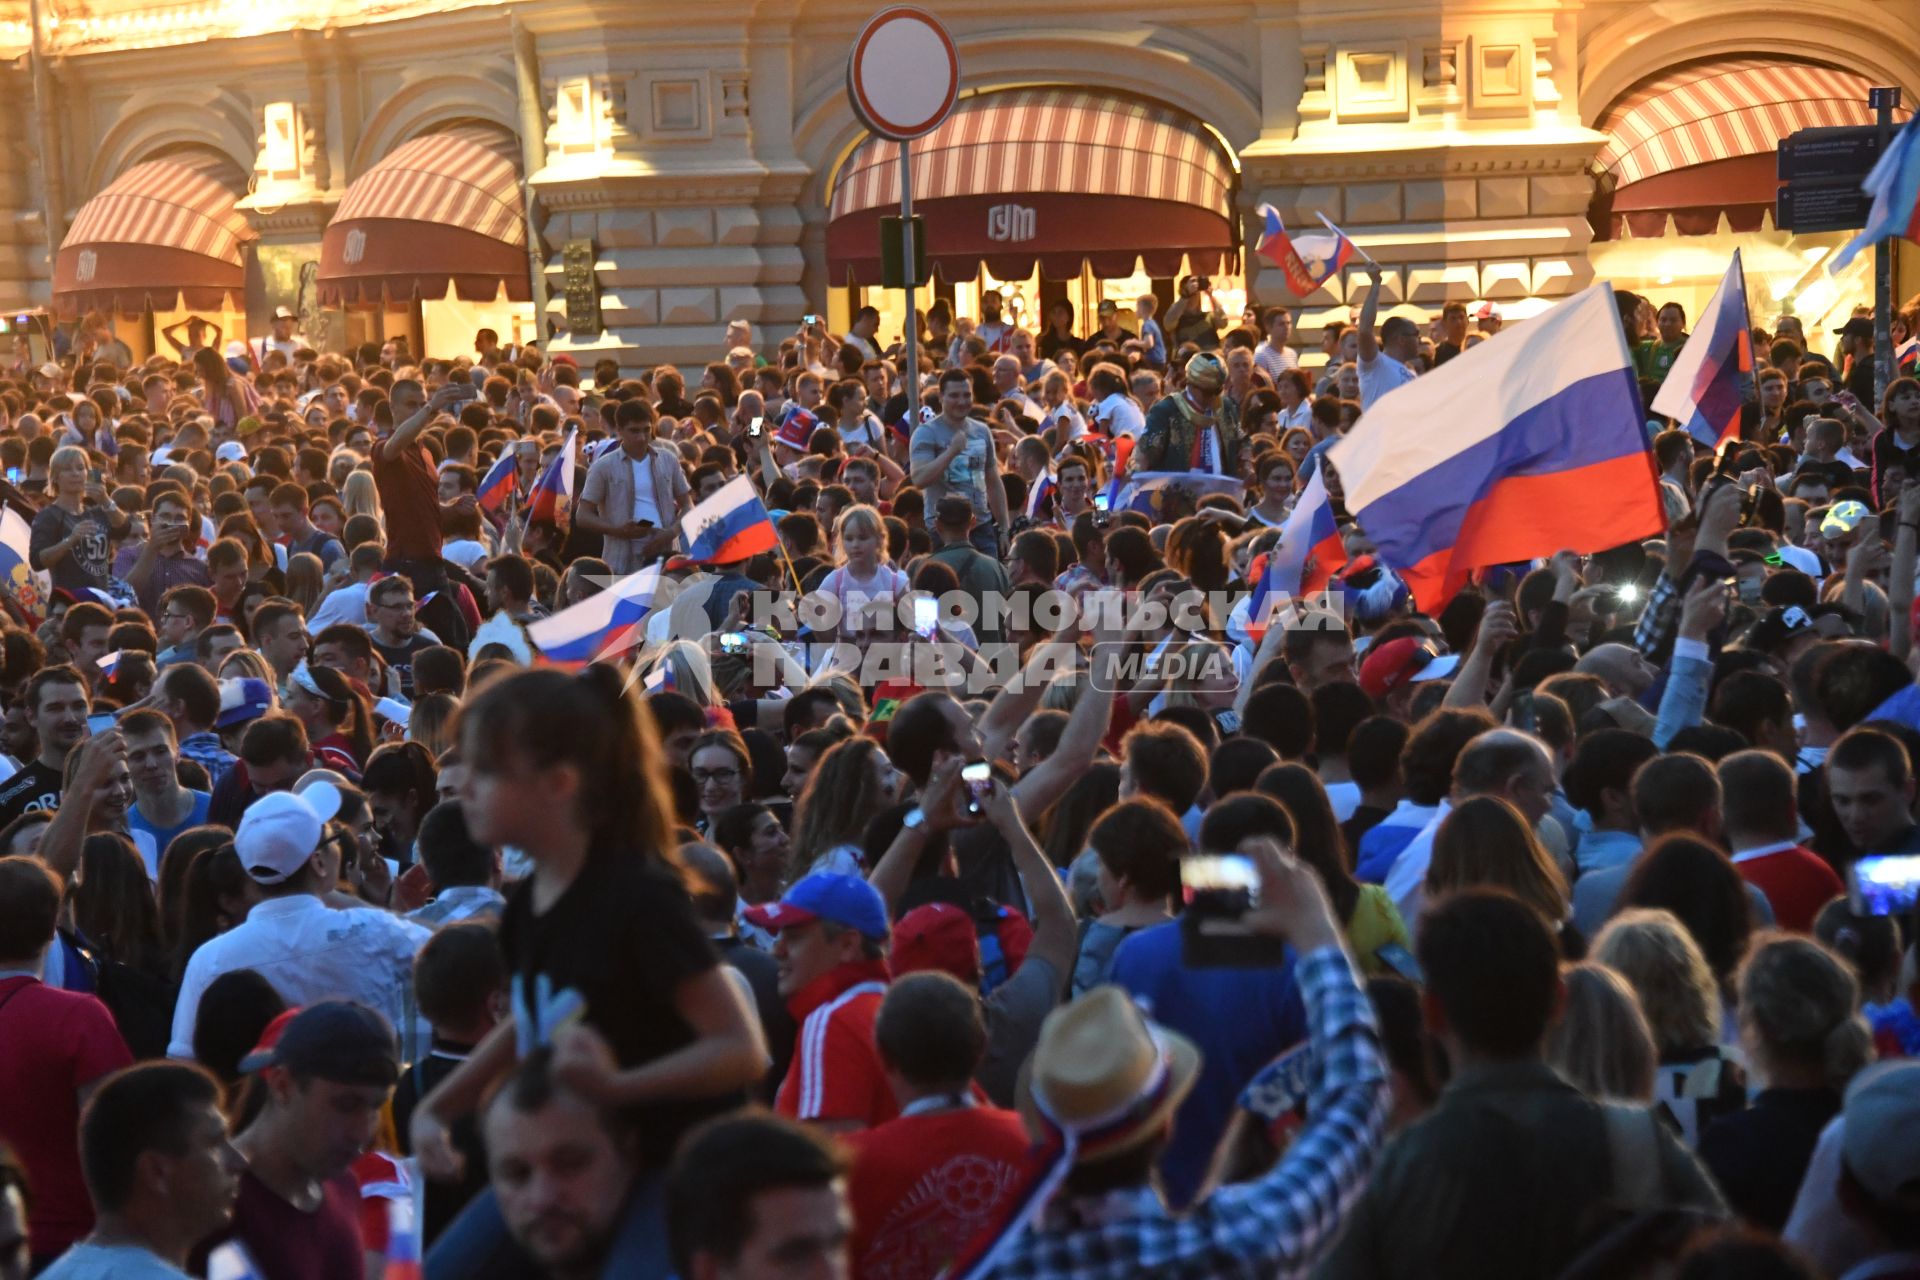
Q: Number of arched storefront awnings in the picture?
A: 4